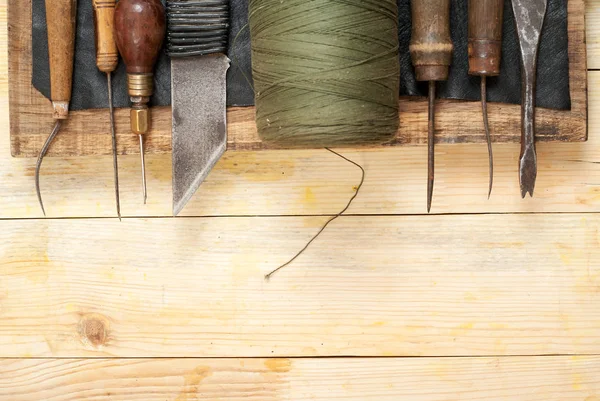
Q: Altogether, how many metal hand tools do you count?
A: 7